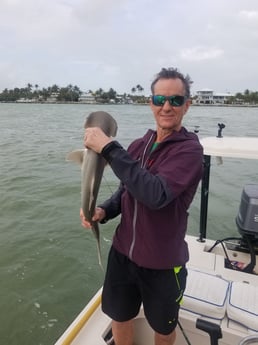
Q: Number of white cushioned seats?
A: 2